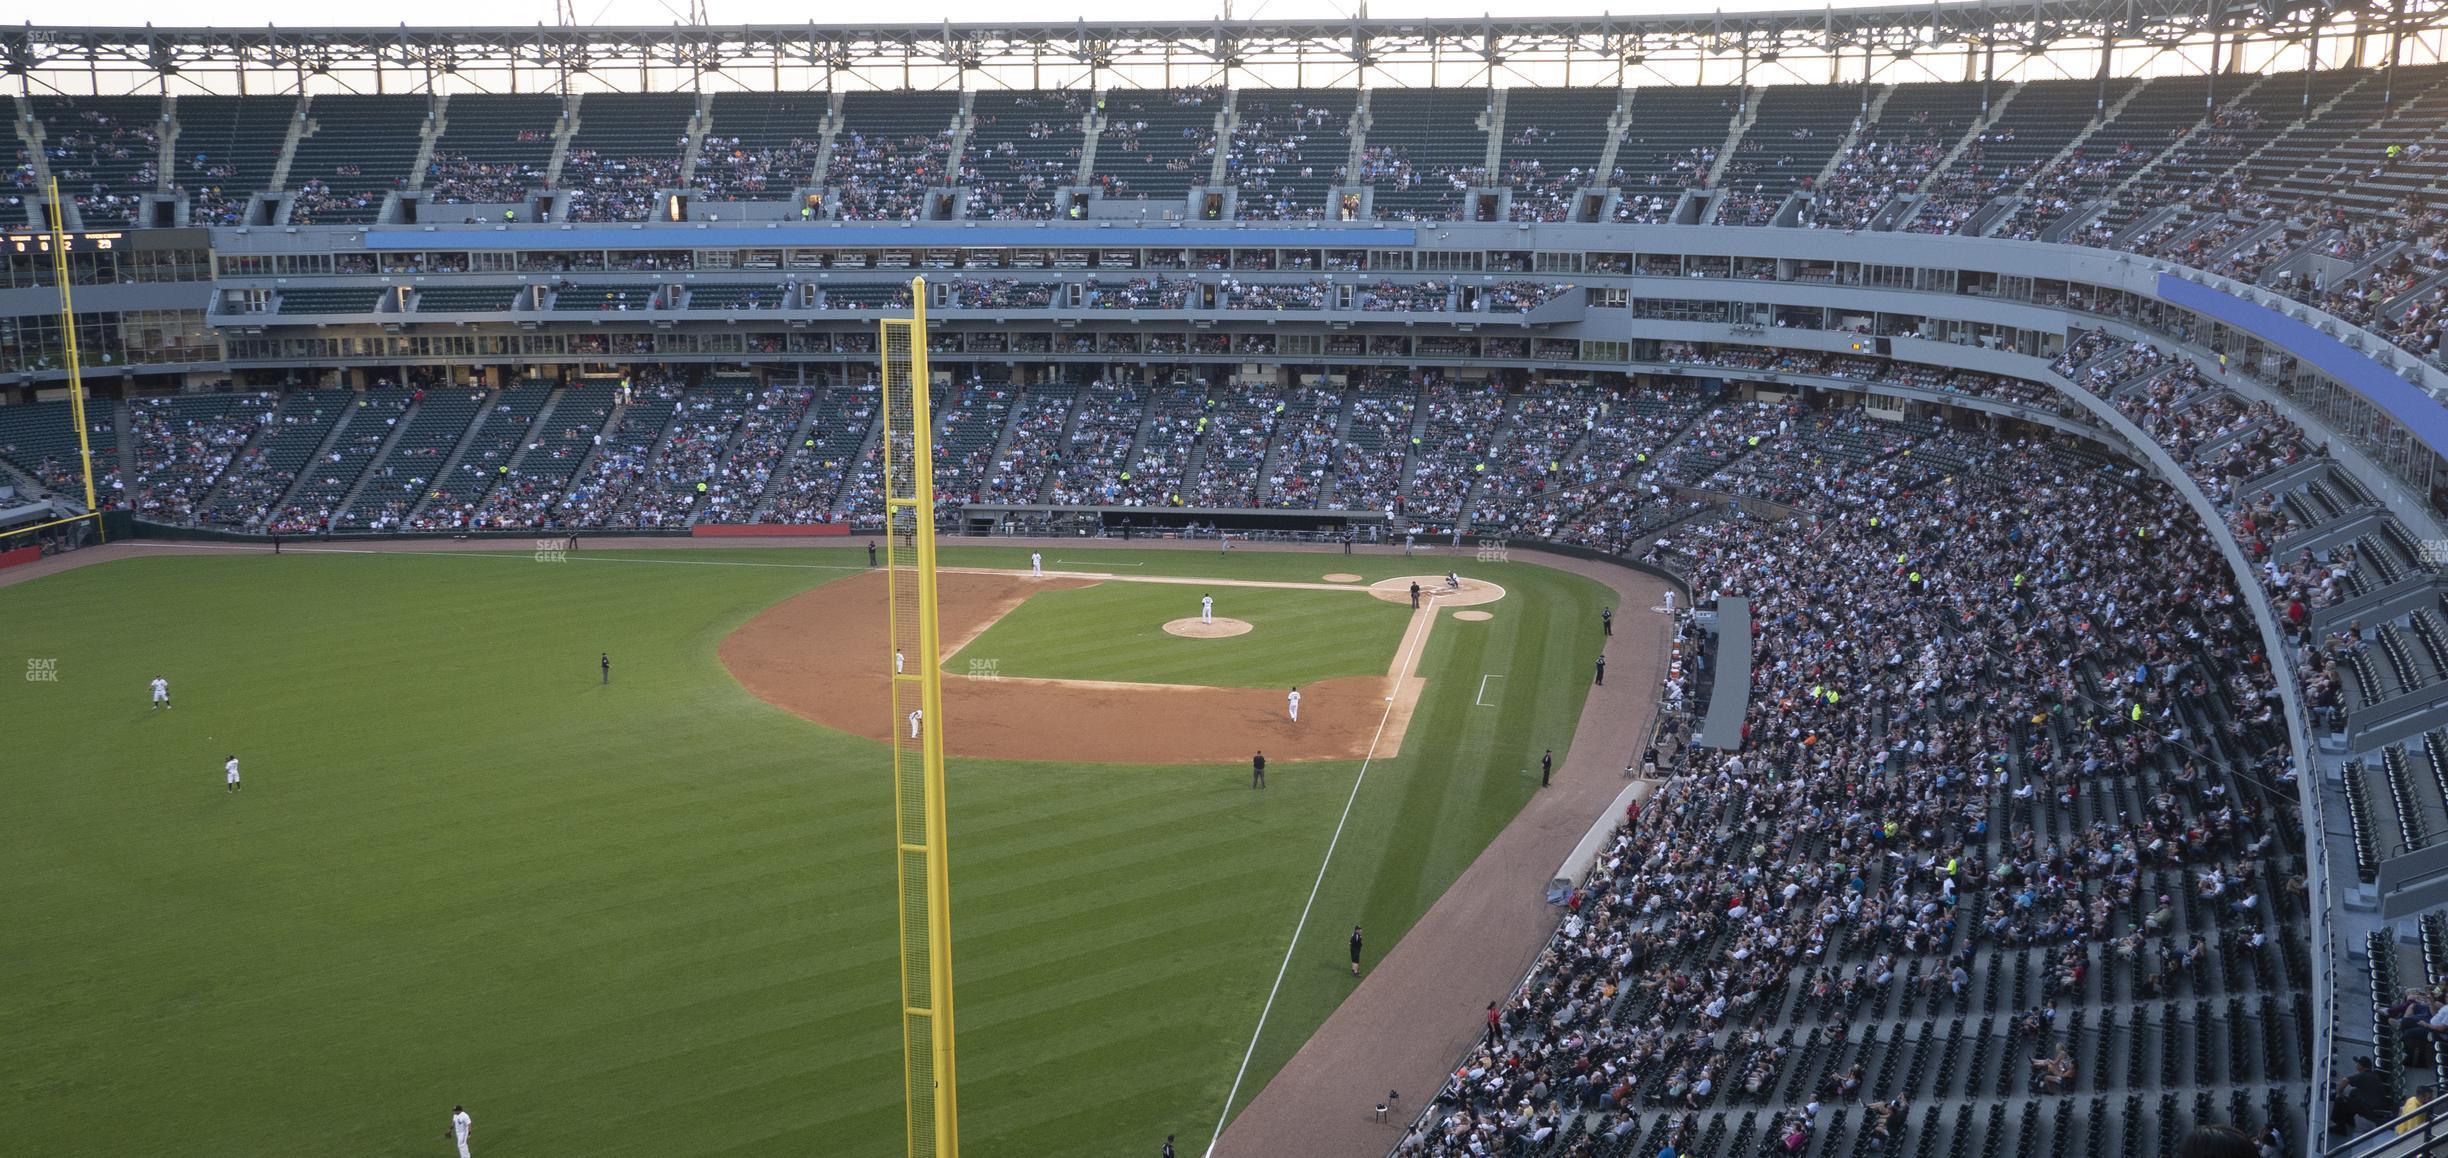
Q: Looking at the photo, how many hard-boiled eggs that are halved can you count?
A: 0